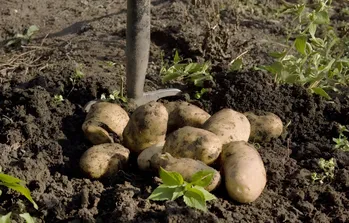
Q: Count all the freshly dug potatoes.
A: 10